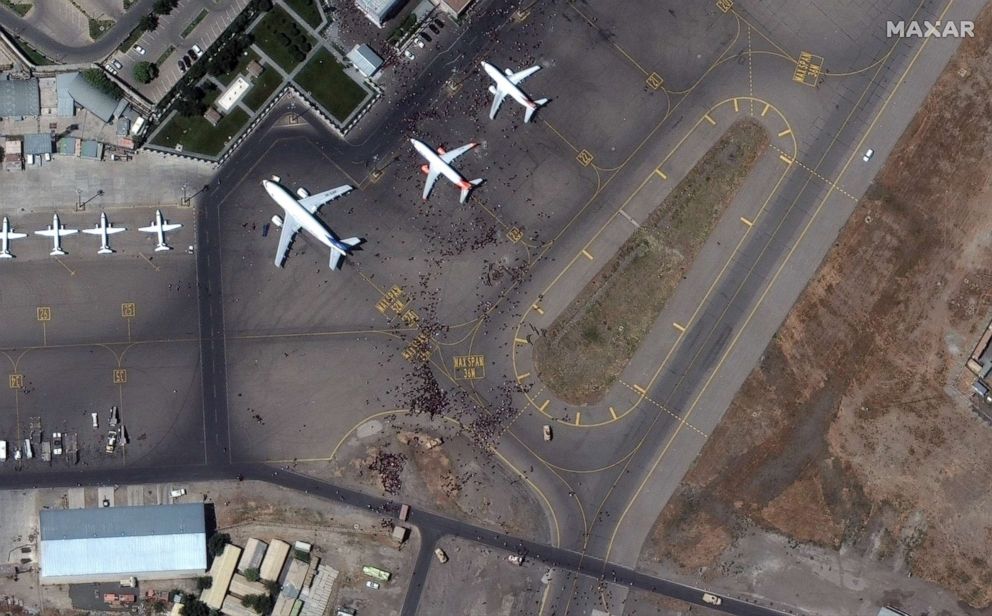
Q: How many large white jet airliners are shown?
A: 3